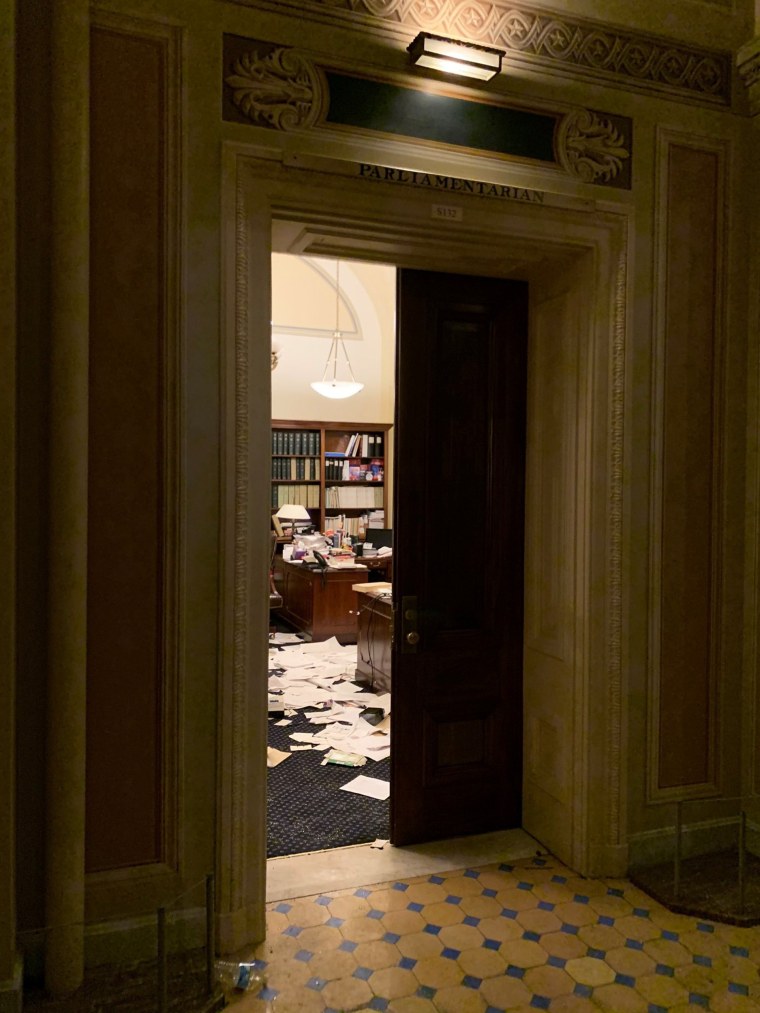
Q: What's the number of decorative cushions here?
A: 0